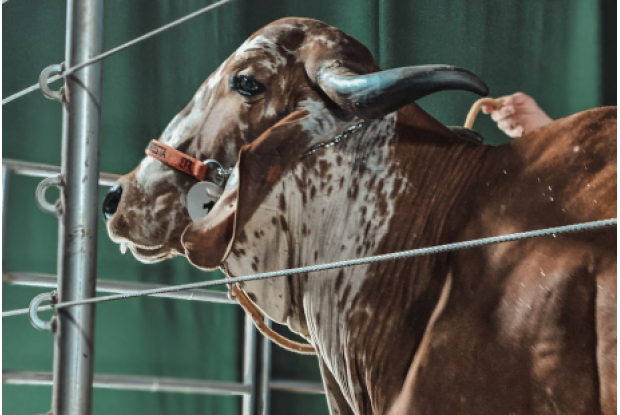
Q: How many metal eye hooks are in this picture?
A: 3